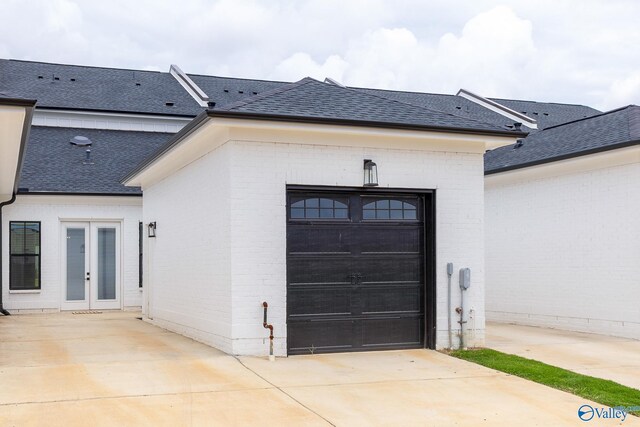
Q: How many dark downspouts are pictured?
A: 1